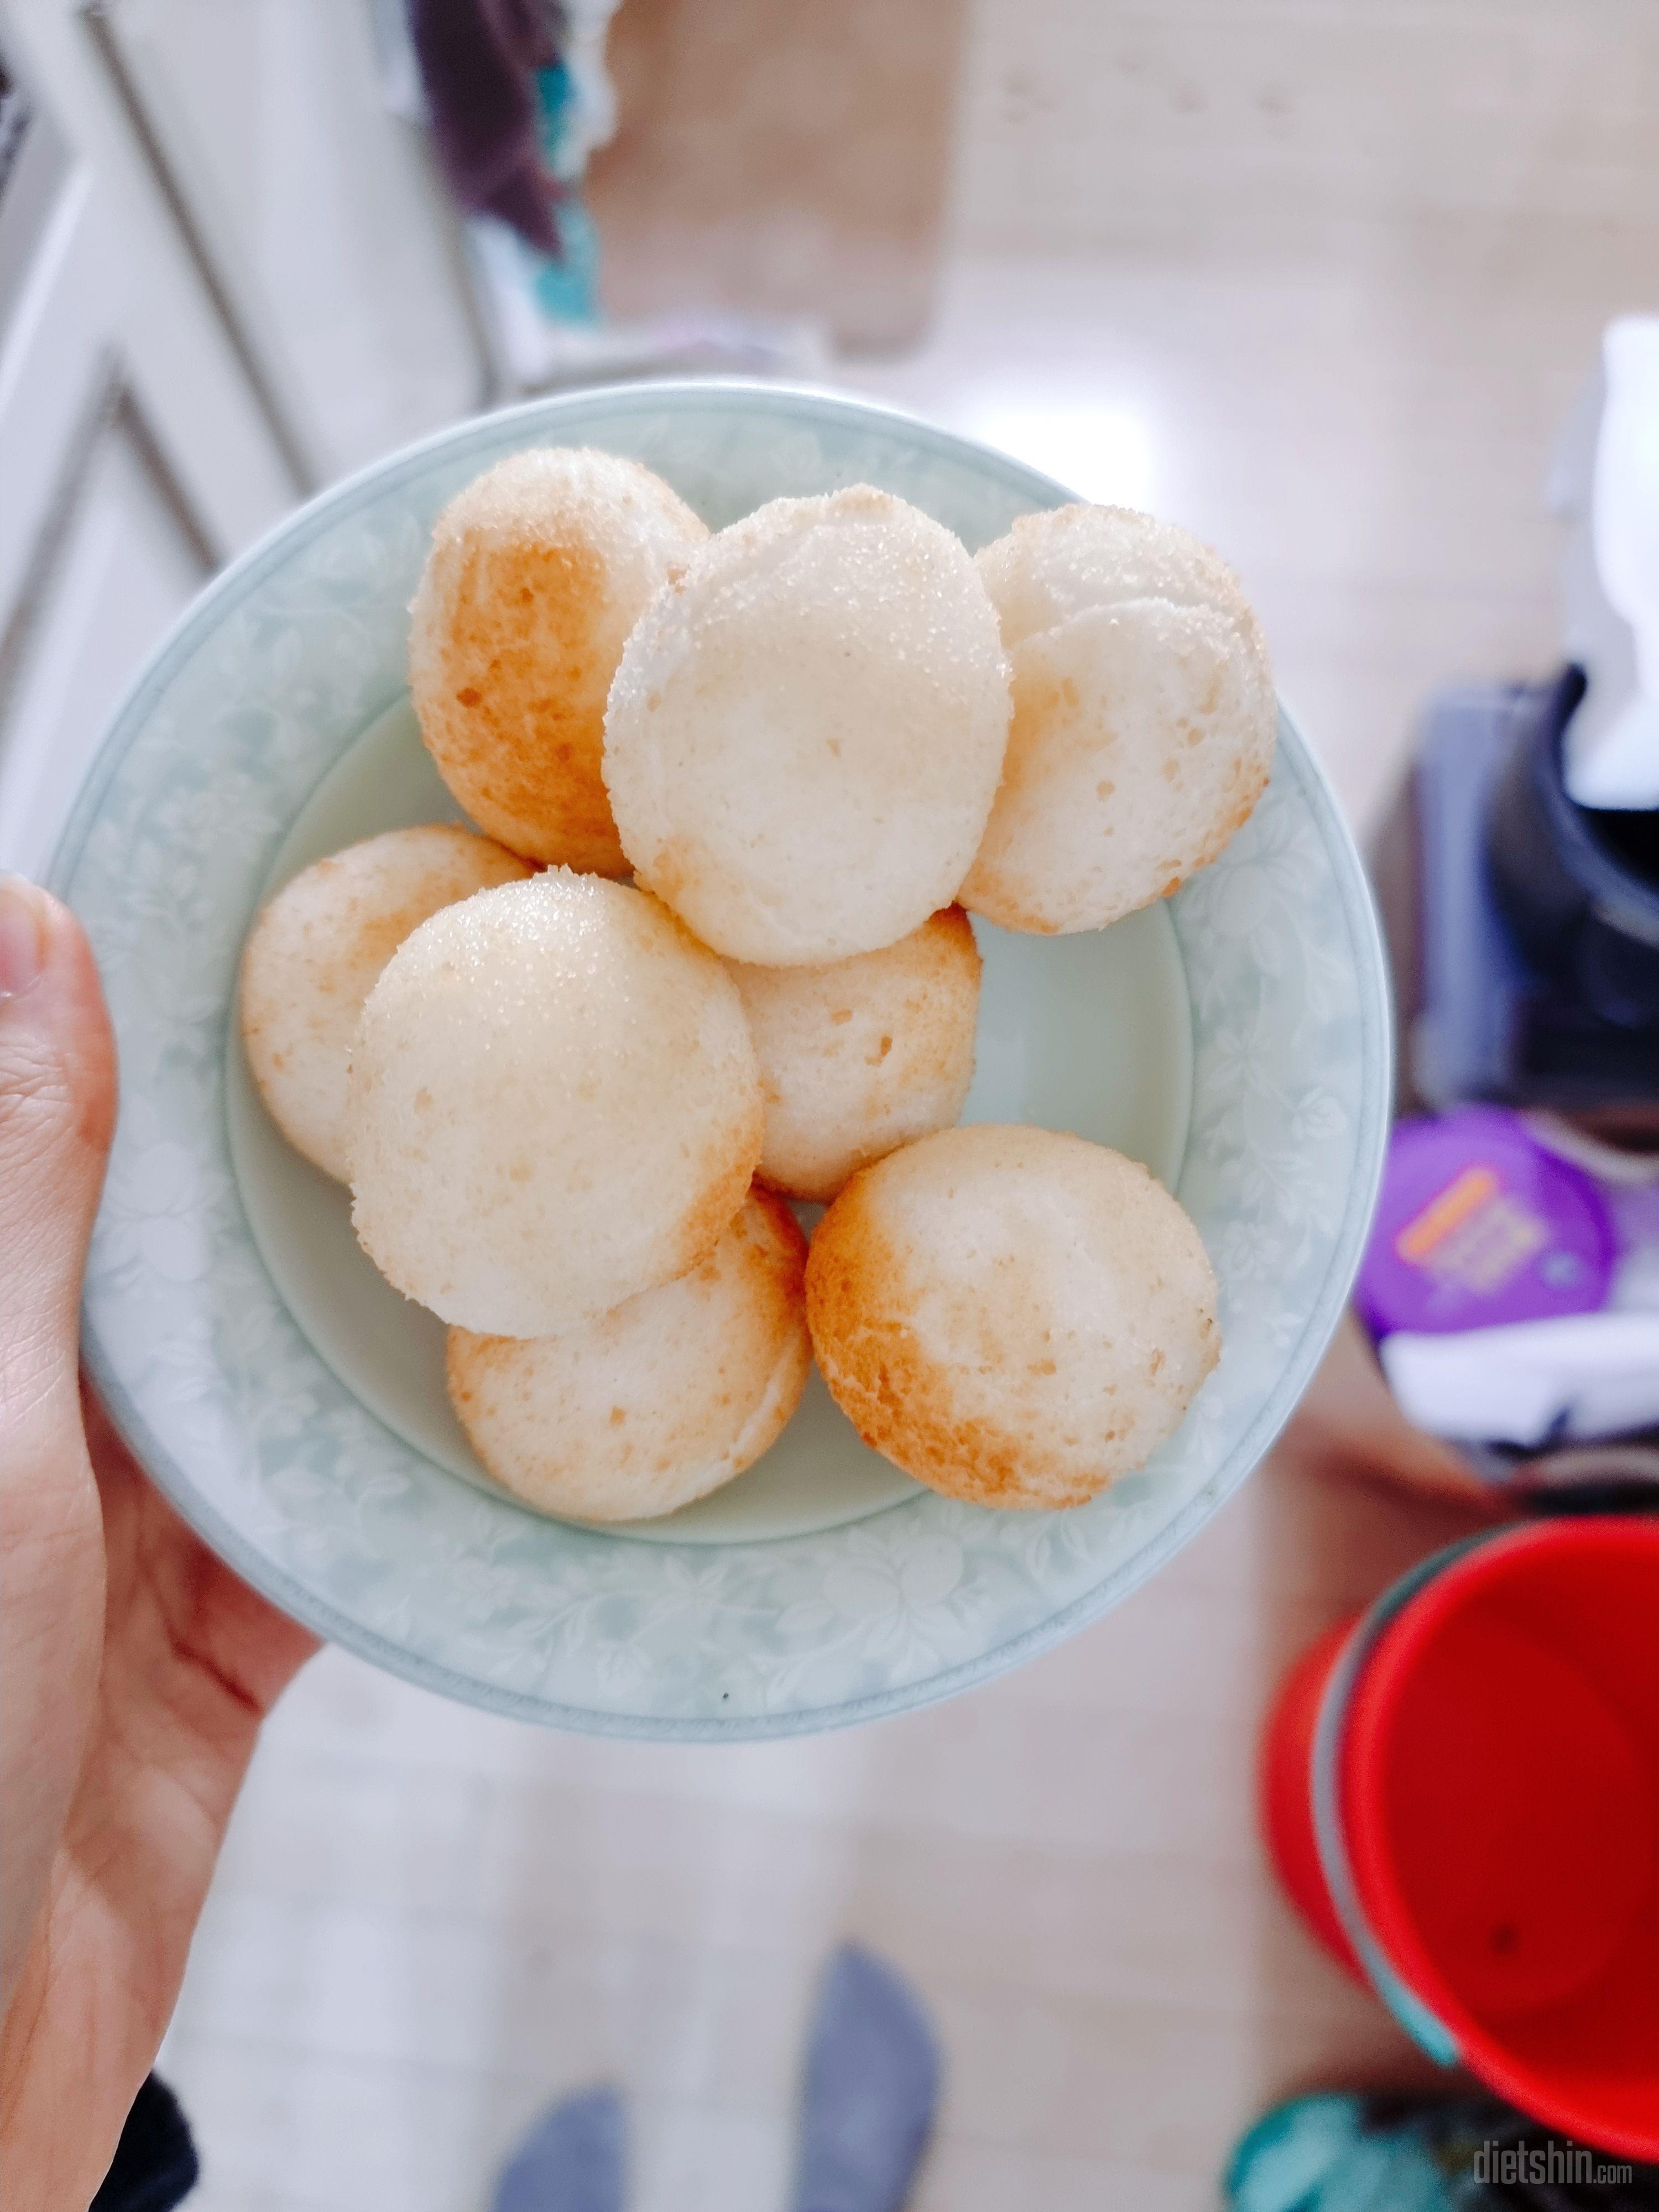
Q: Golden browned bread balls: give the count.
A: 8